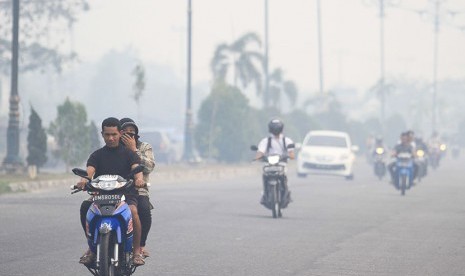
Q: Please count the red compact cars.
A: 0